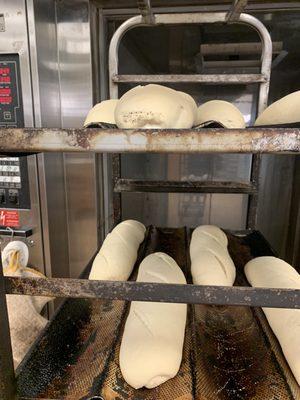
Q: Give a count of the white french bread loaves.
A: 8